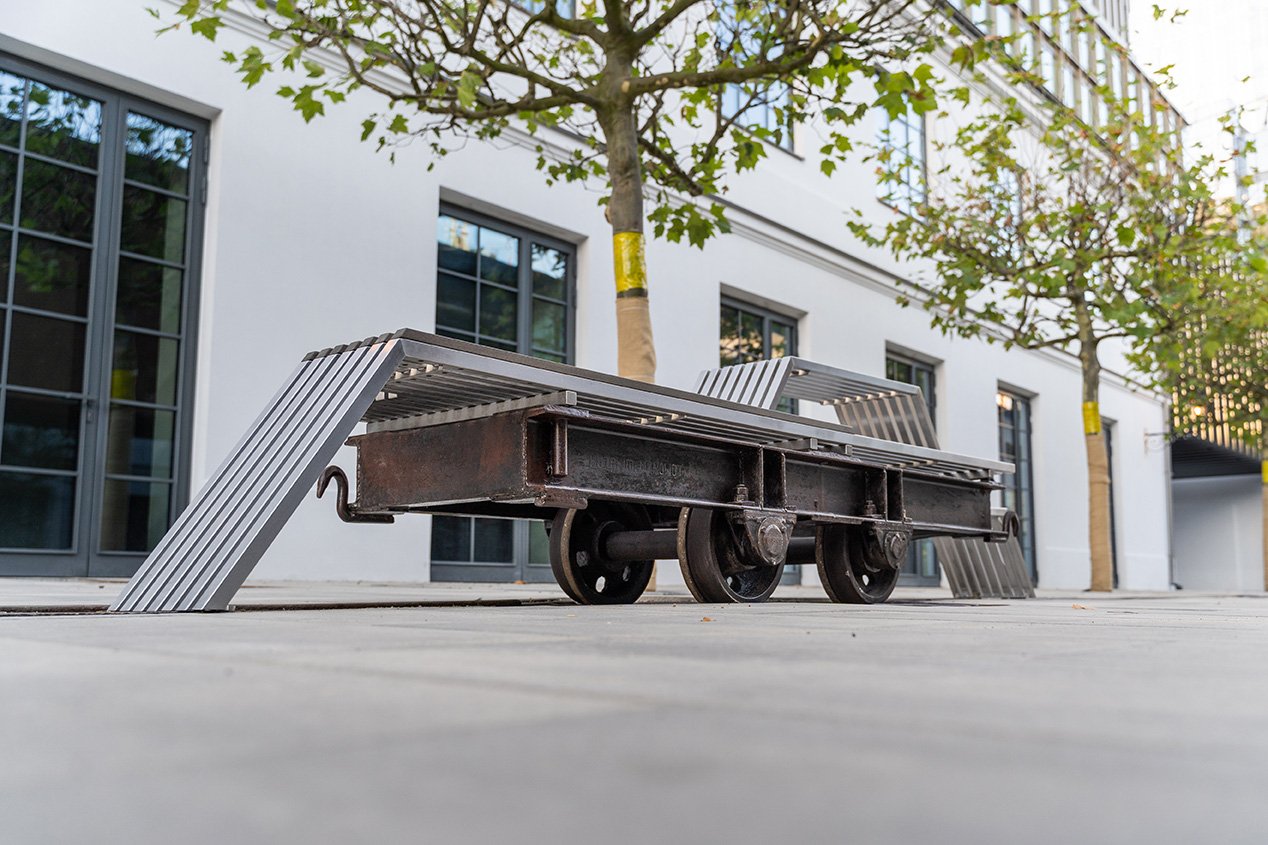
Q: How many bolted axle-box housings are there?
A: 2